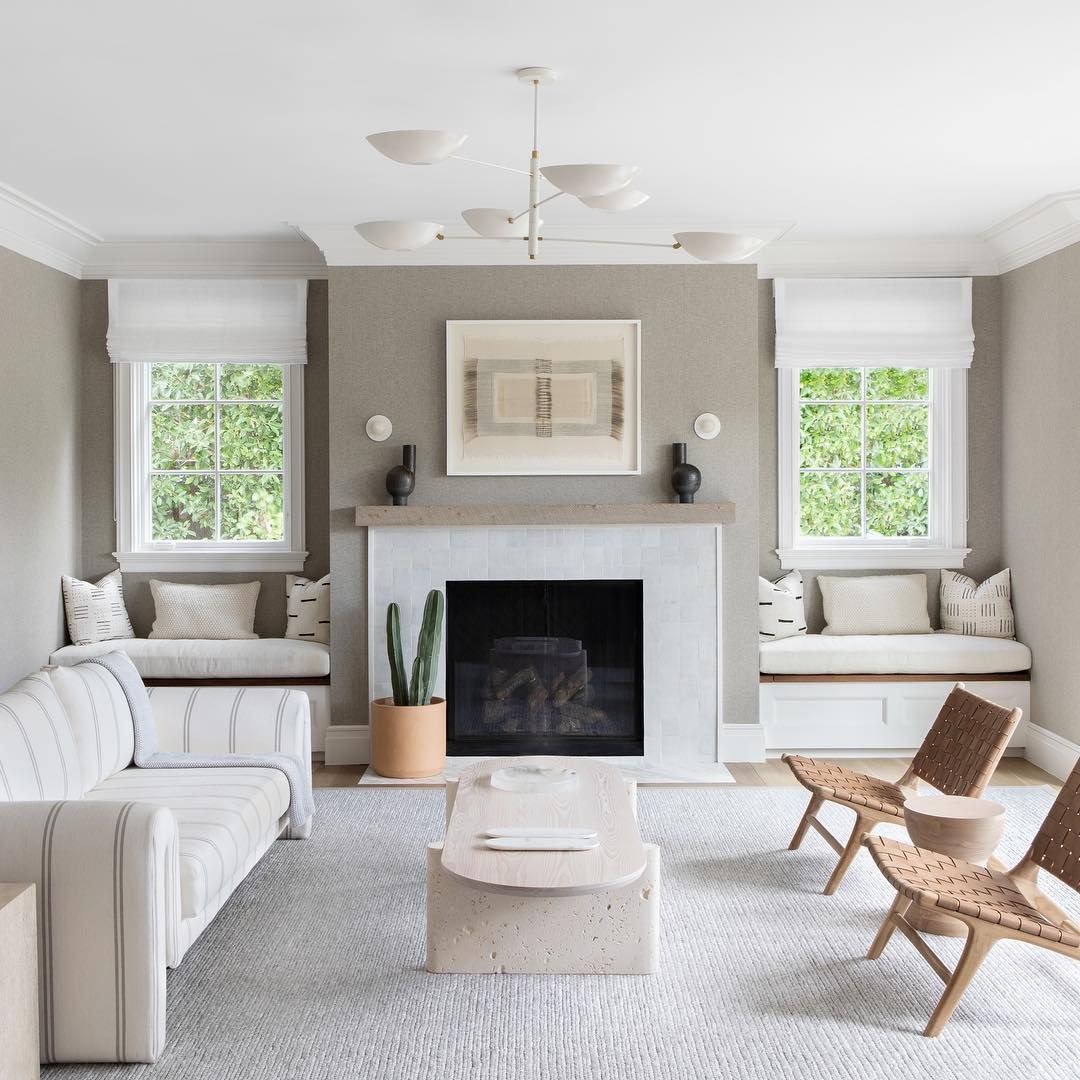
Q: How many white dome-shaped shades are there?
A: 6